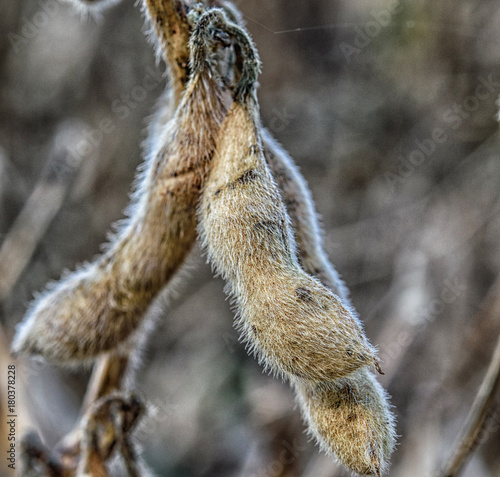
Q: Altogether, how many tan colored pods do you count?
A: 3